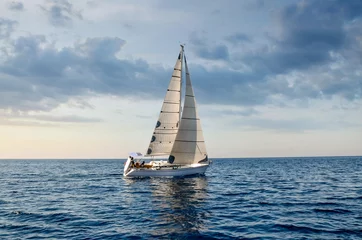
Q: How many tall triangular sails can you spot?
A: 2